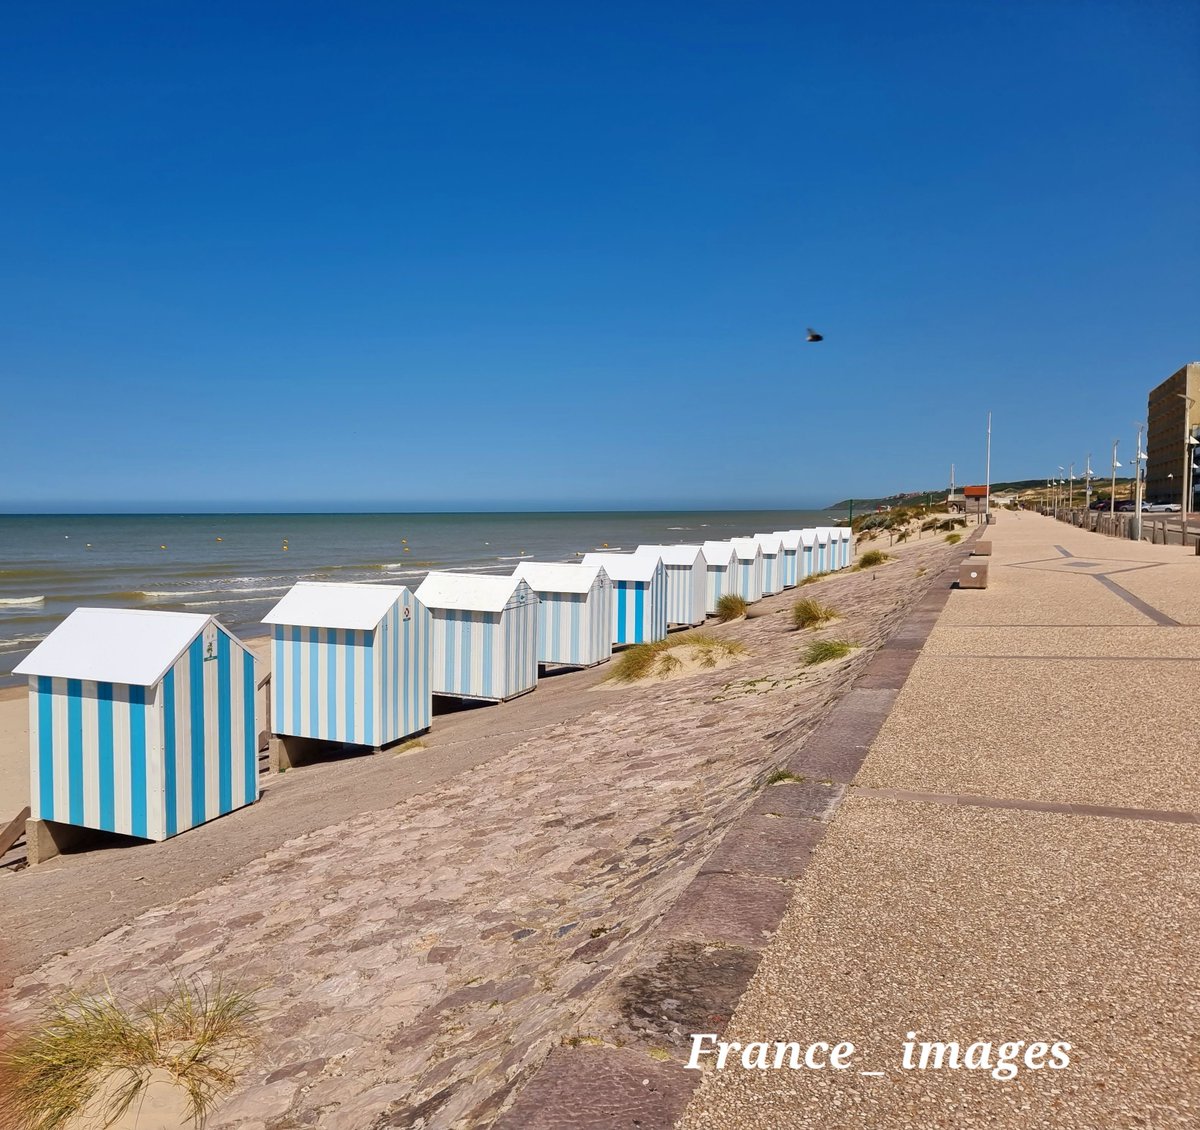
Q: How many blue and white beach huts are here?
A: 14